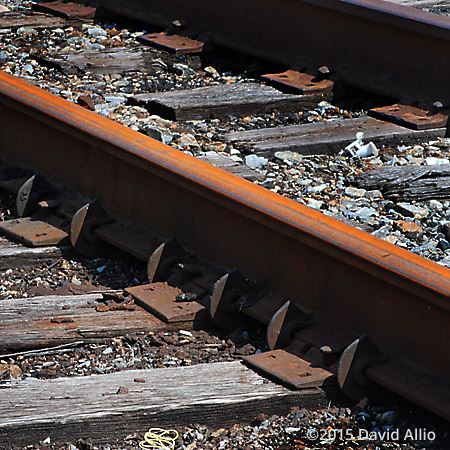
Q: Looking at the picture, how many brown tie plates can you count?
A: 7